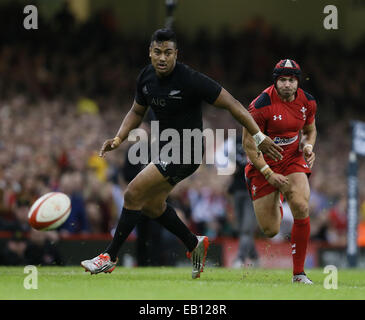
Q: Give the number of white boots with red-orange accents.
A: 2